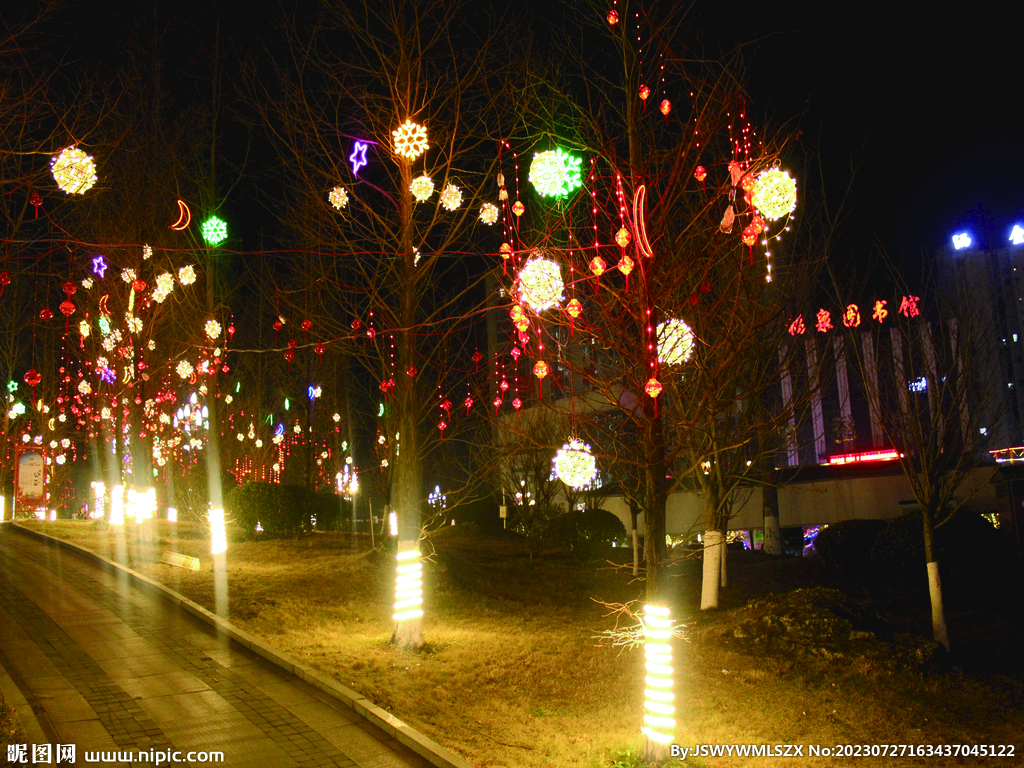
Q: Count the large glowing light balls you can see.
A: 6